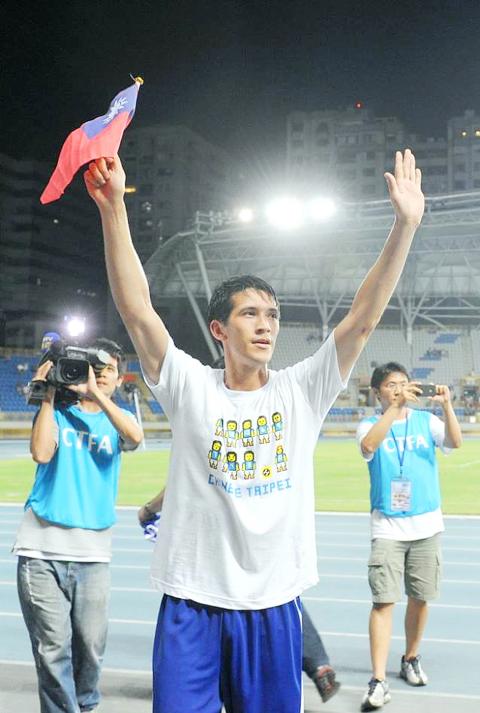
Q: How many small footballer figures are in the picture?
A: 9